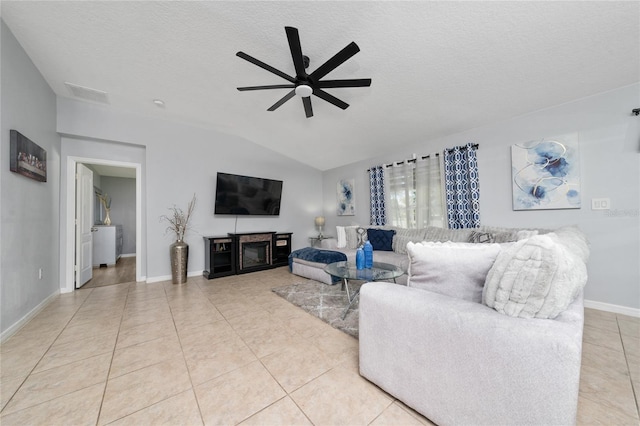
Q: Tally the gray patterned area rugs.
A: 1